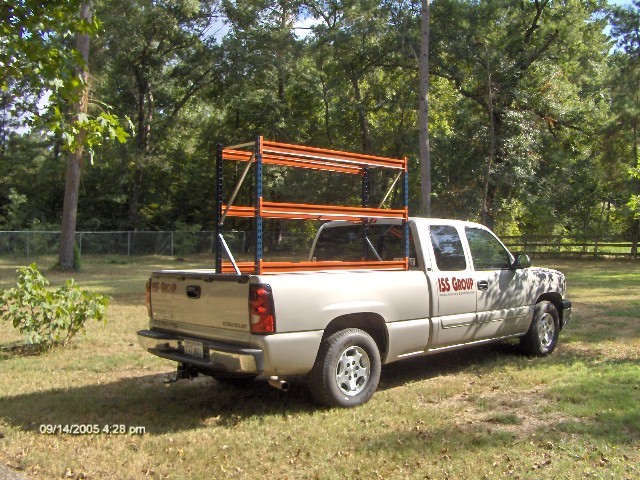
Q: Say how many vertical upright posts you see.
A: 4